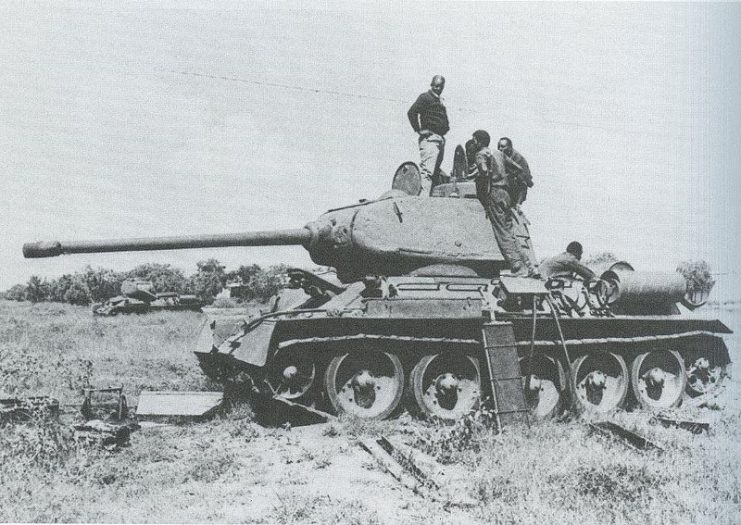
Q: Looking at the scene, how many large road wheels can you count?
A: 5